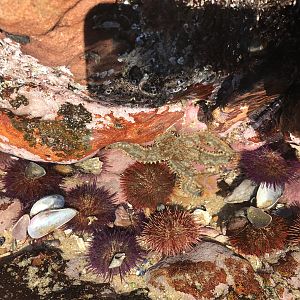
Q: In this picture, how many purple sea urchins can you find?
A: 4